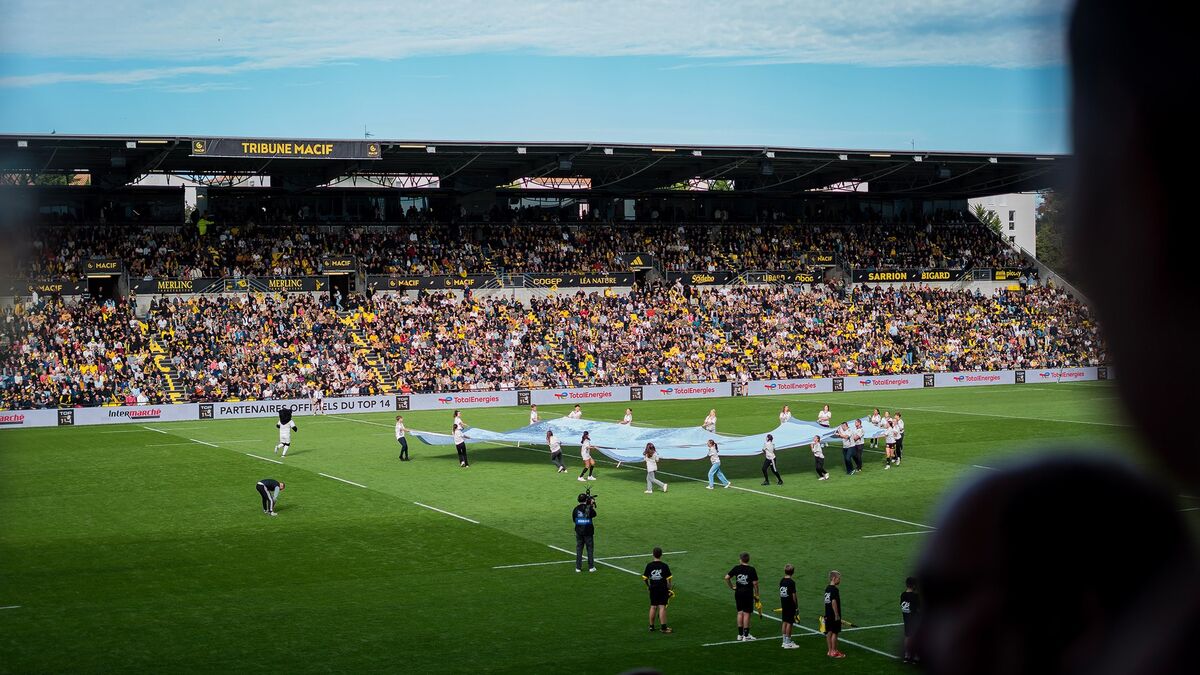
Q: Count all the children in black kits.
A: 5